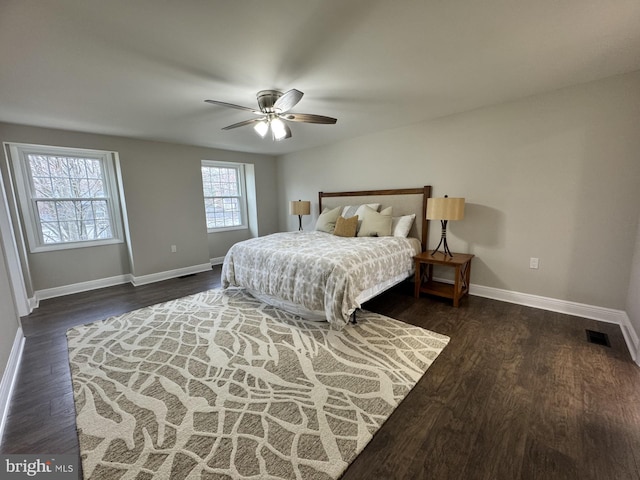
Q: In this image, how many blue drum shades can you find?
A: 0